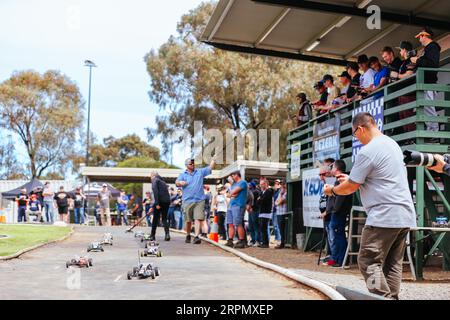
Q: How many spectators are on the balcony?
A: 10